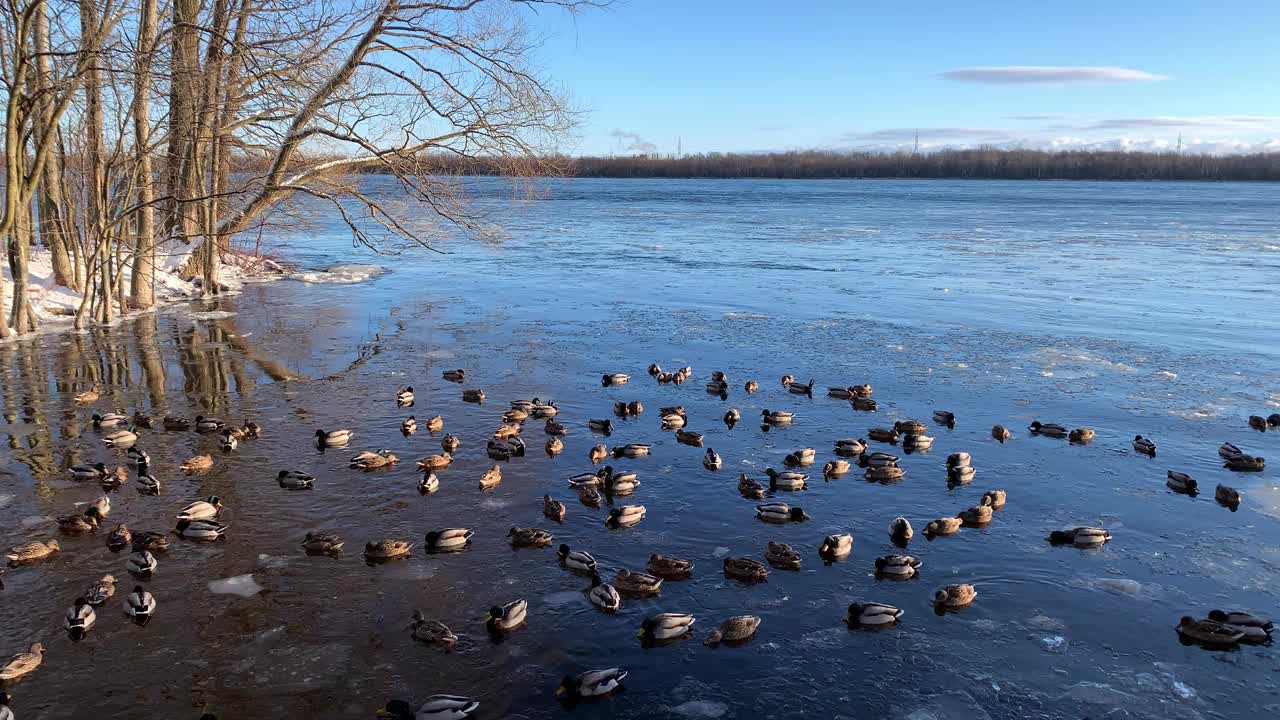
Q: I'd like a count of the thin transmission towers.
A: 3